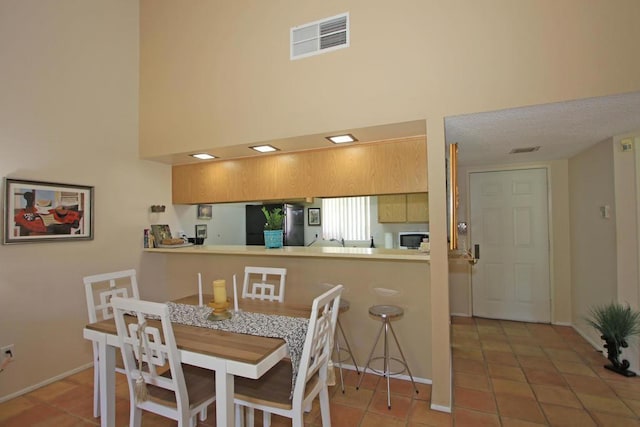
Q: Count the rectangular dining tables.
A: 1